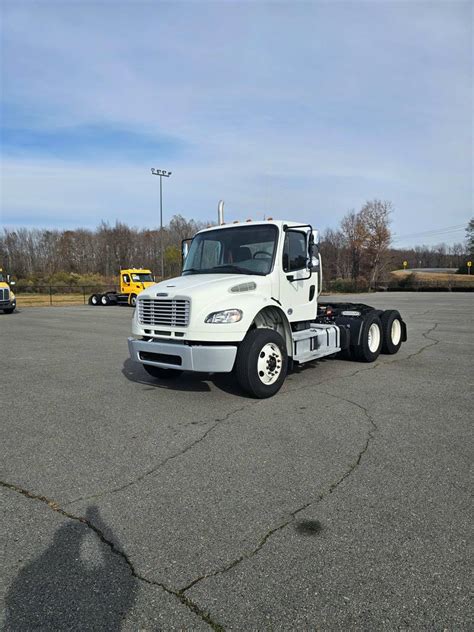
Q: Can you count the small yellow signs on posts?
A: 2